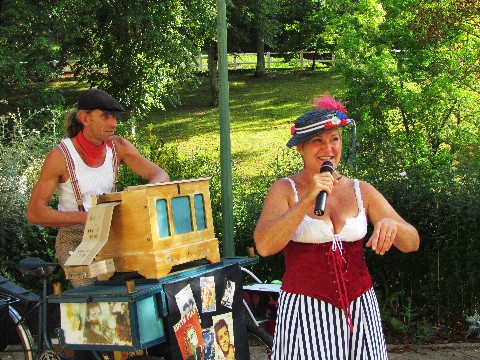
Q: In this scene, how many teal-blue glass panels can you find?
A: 3